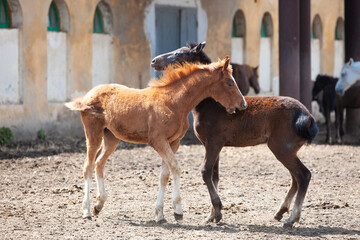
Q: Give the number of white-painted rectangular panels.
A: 7